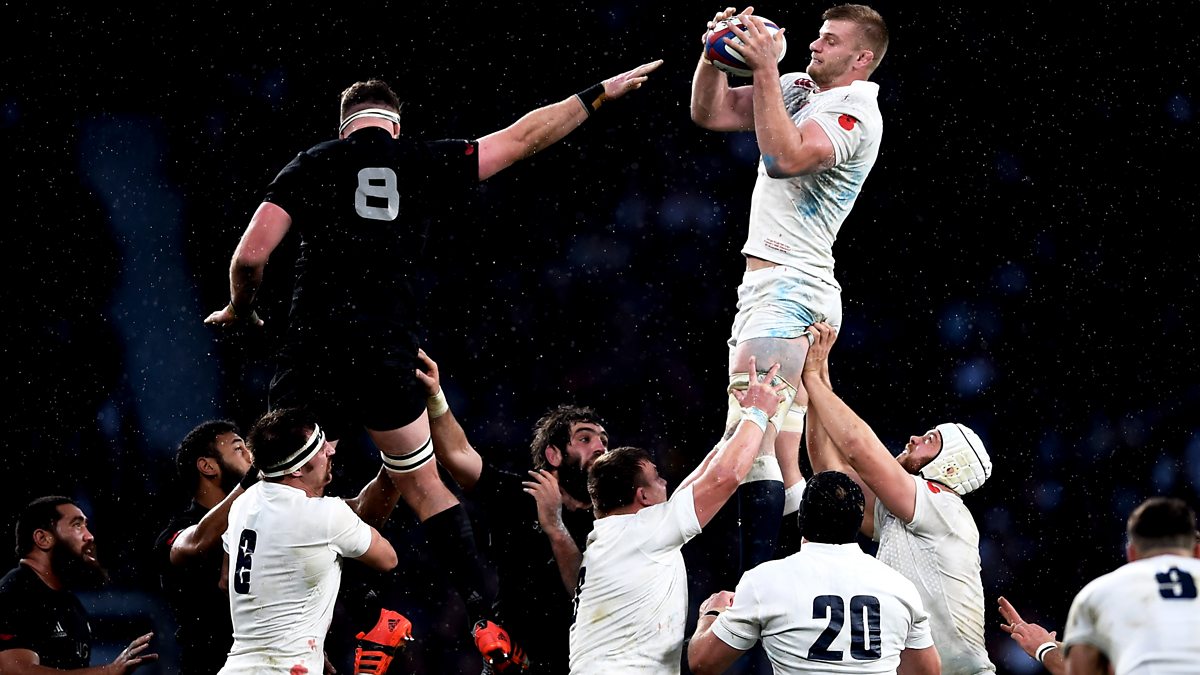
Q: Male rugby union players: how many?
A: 10